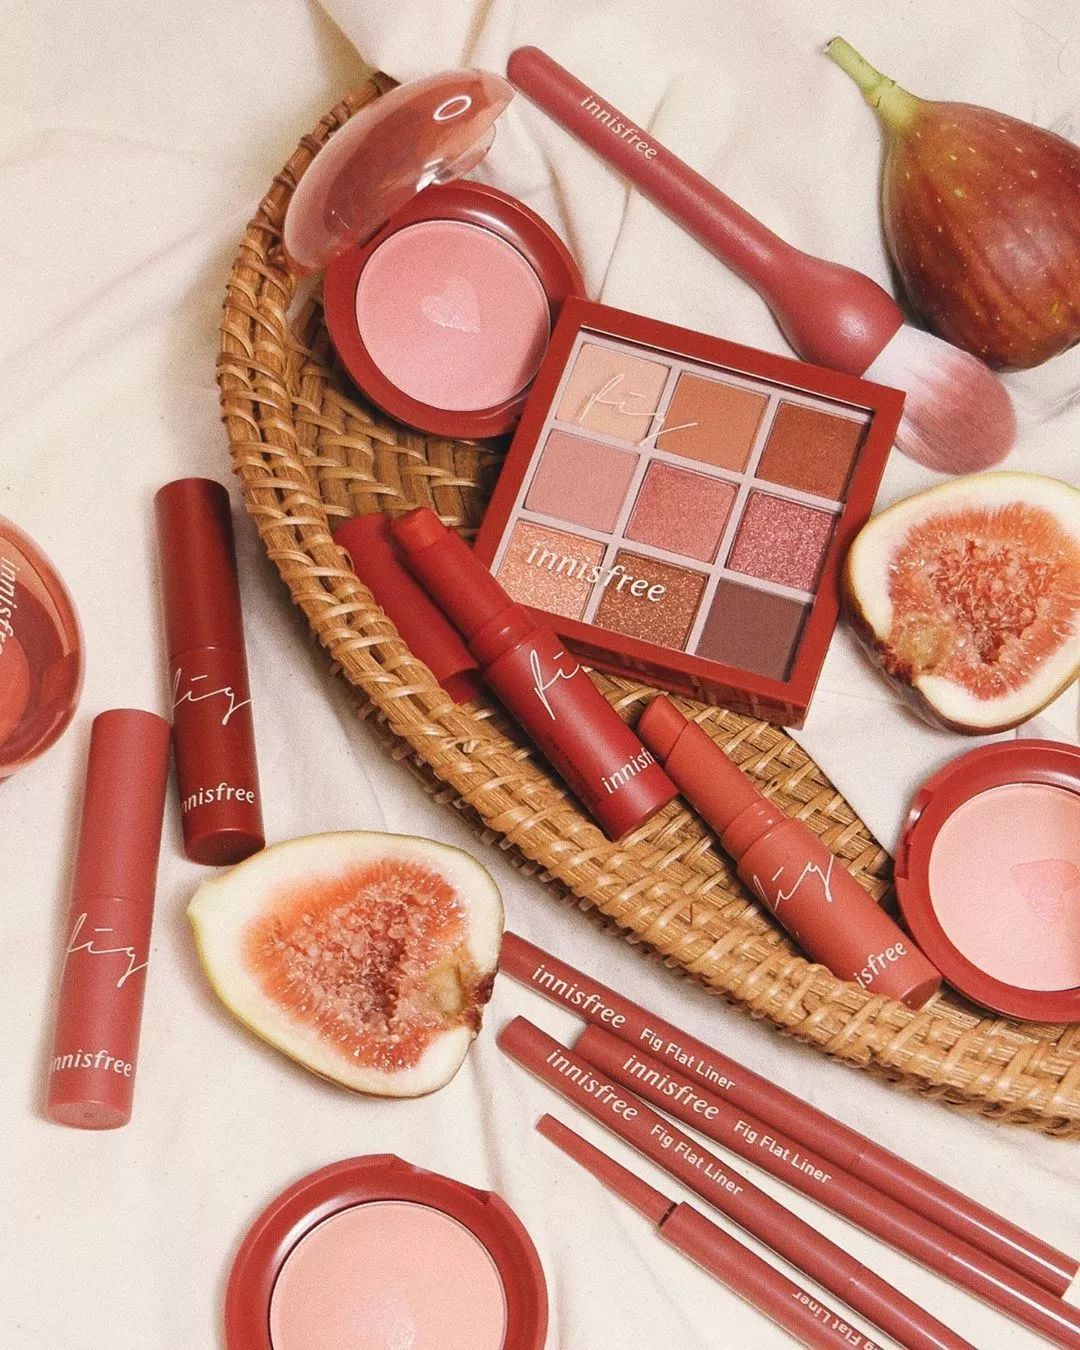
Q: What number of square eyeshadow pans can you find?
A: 9